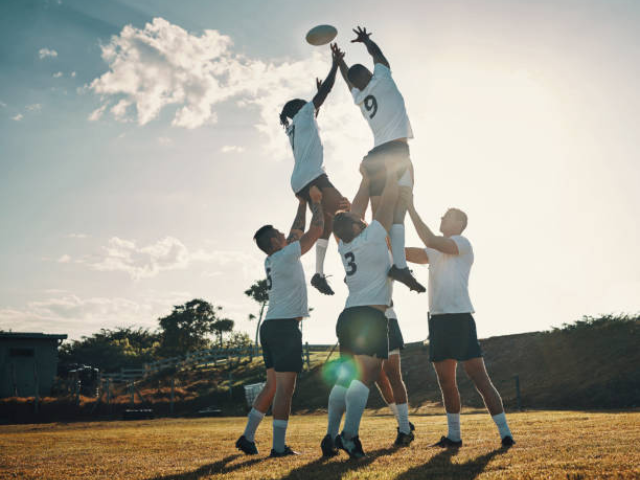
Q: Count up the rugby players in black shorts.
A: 6